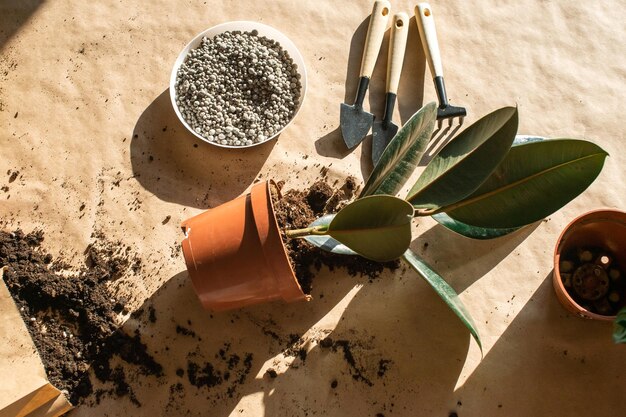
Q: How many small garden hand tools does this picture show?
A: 3